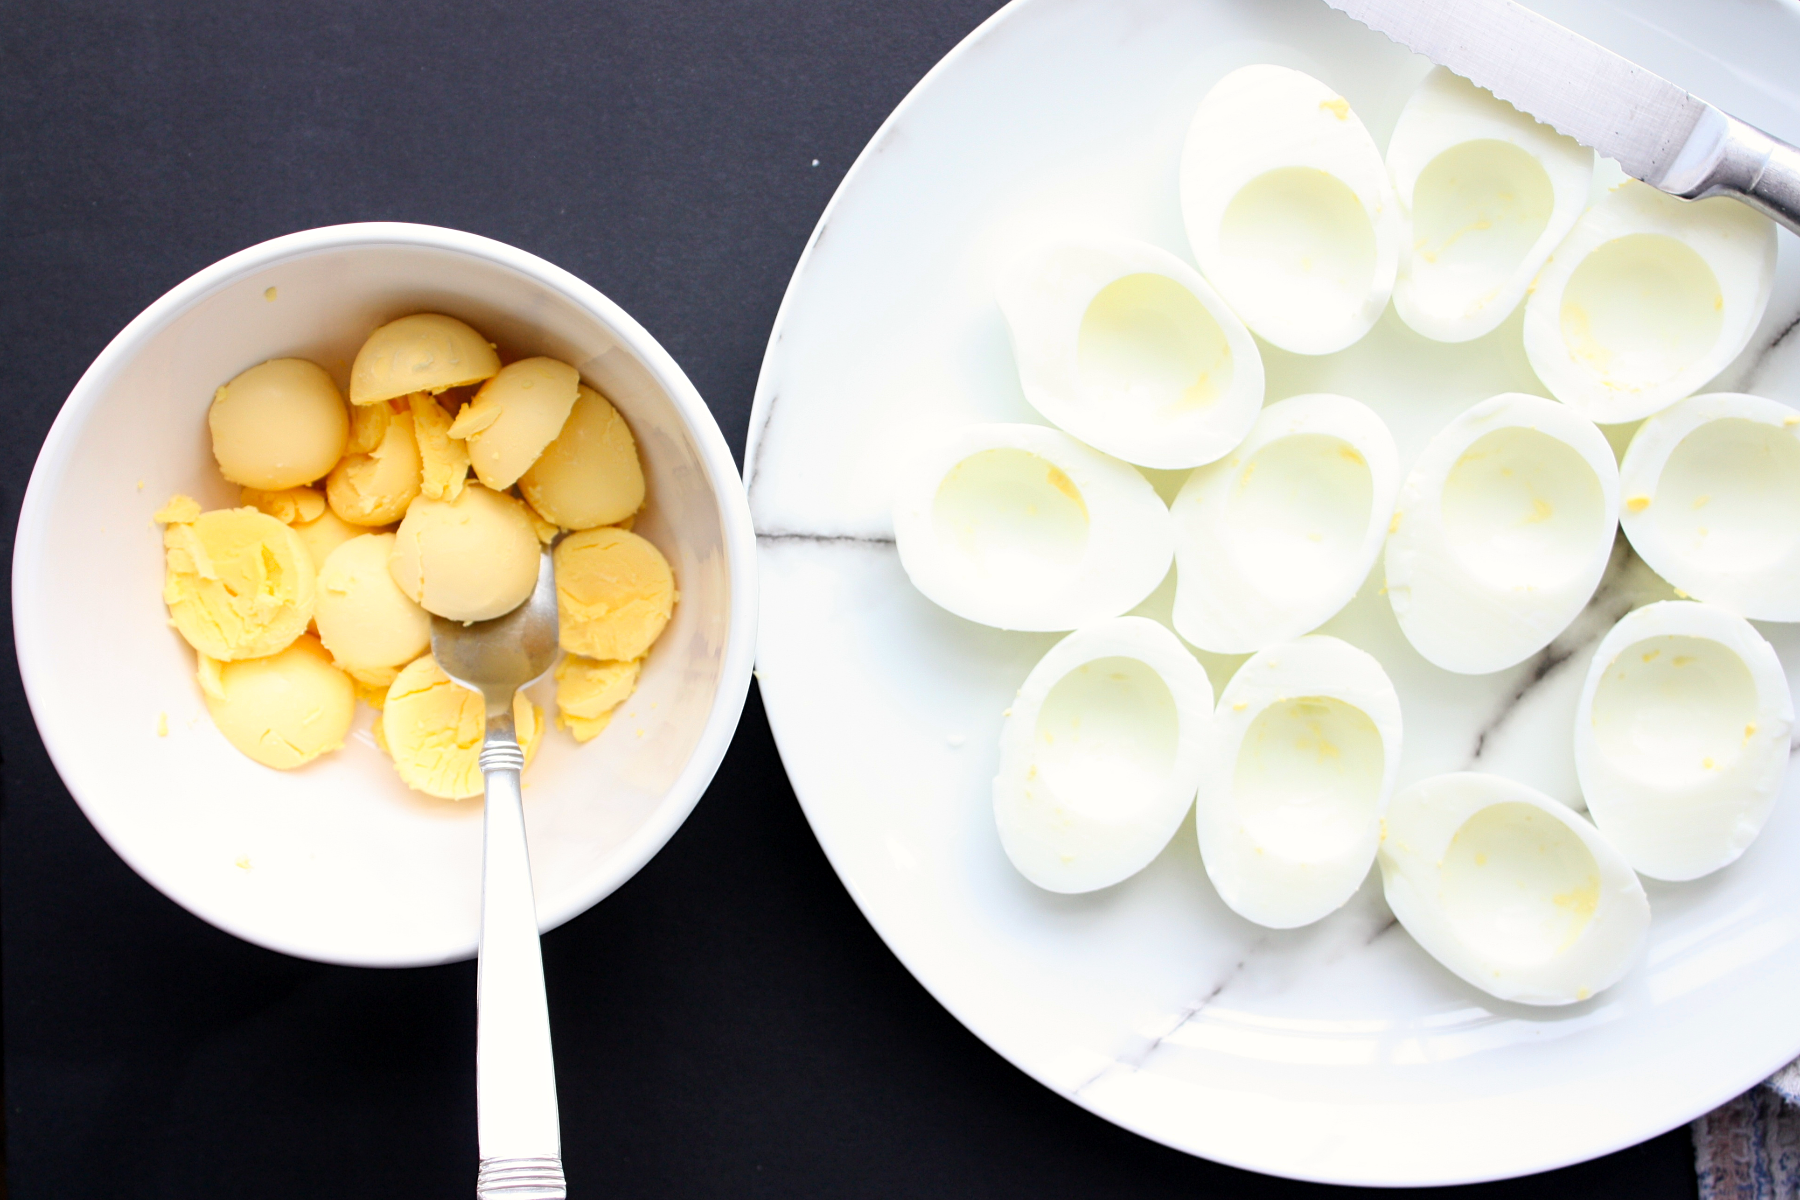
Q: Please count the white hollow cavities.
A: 12